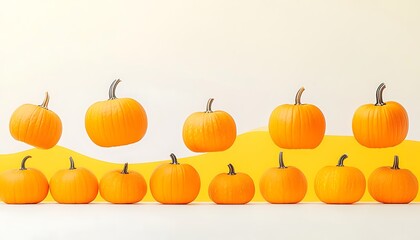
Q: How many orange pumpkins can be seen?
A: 13